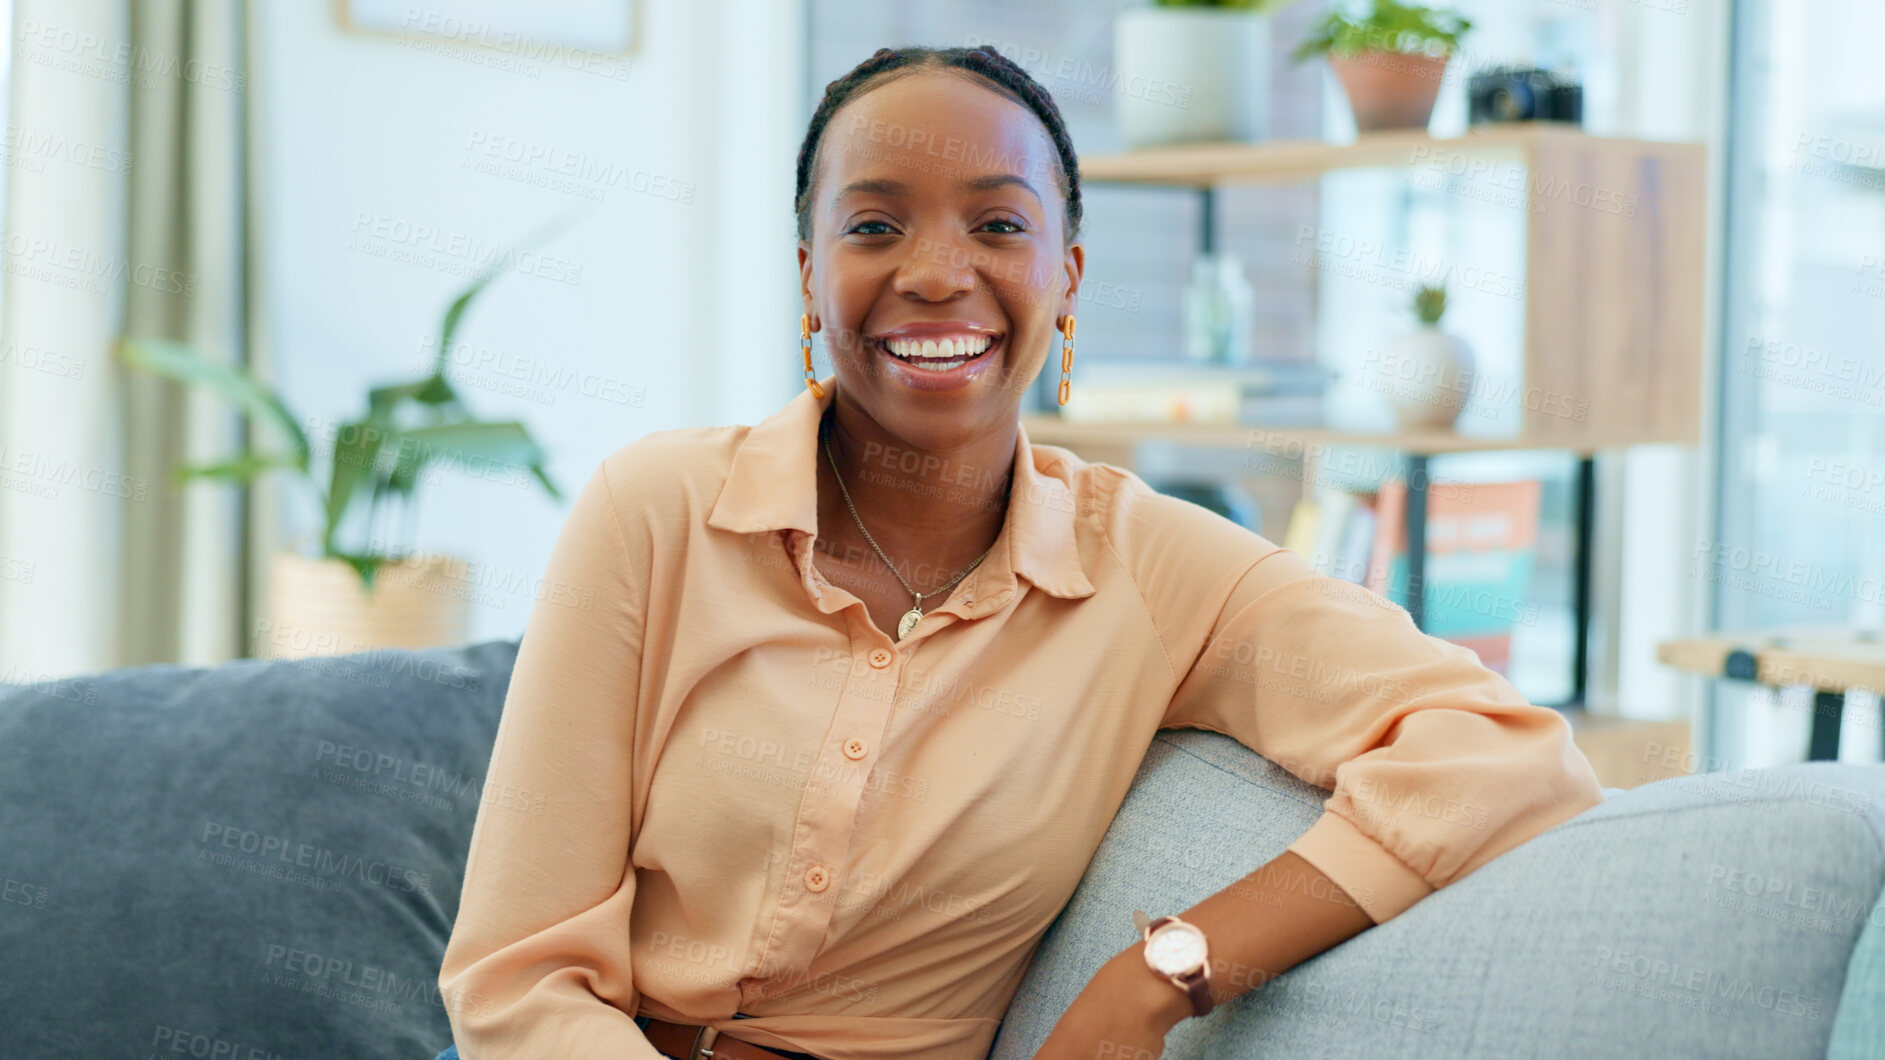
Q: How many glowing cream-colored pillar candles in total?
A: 0